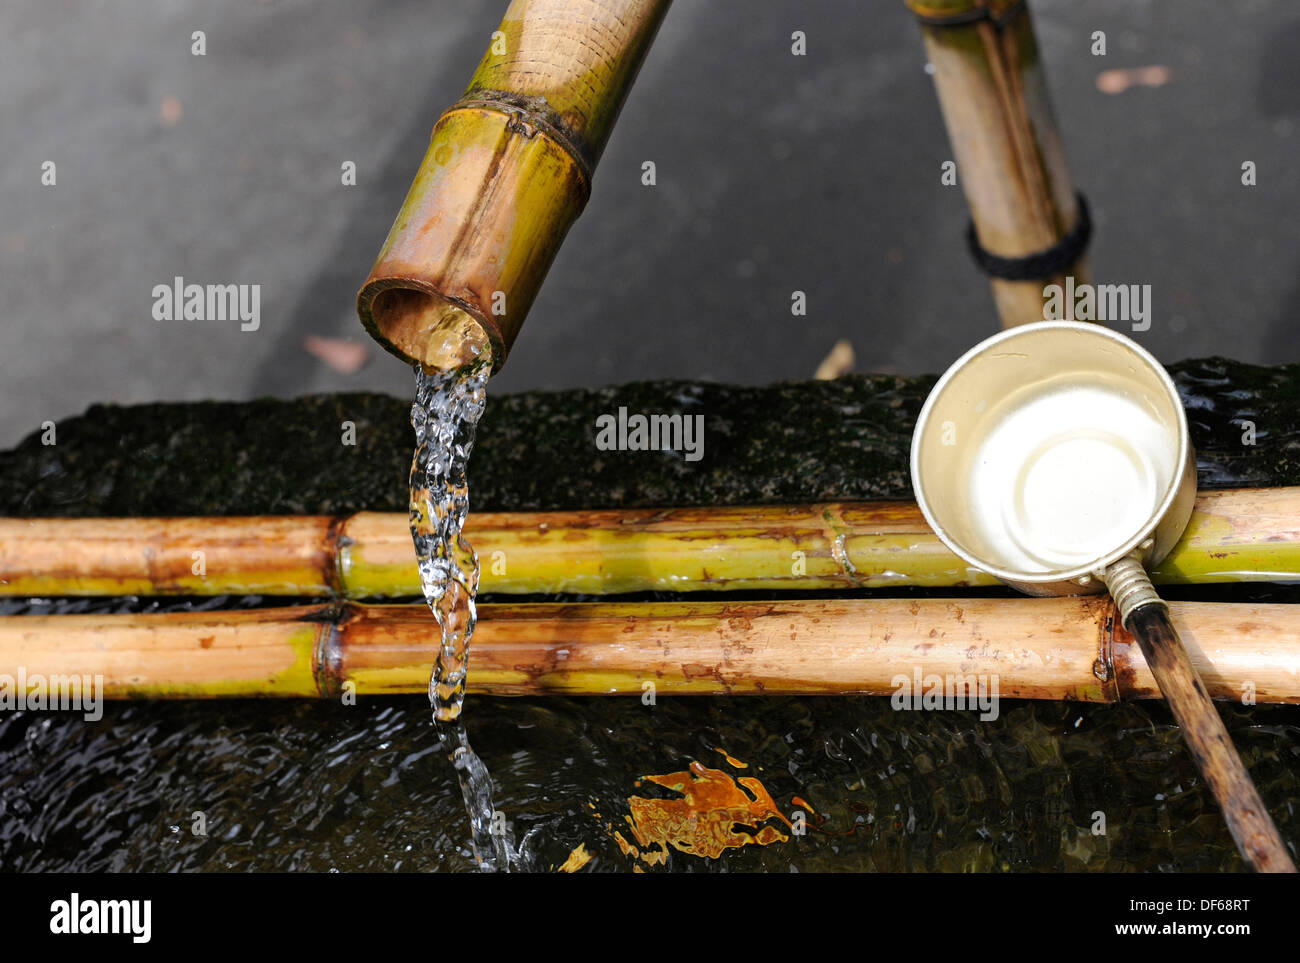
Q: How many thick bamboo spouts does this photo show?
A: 1